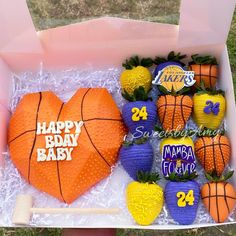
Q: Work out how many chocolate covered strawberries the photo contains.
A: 12